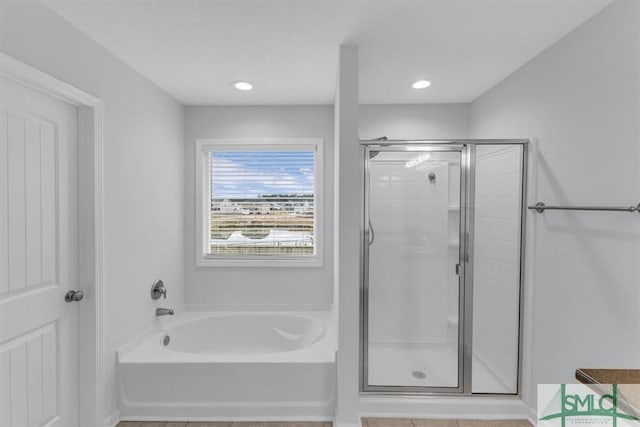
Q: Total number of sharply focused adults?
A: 0